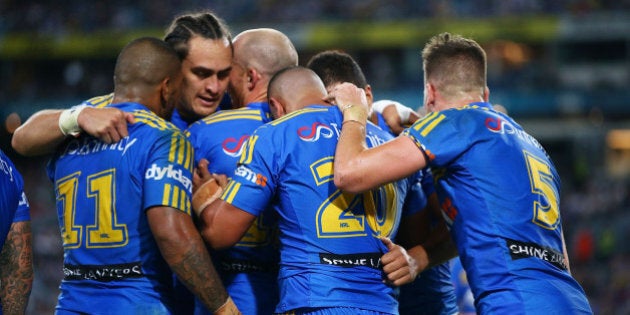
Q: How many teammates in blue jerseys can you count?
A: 7